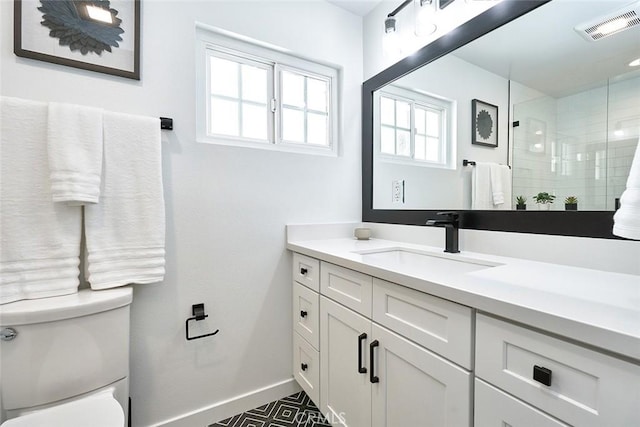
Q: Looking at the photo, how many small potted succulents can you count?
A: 3